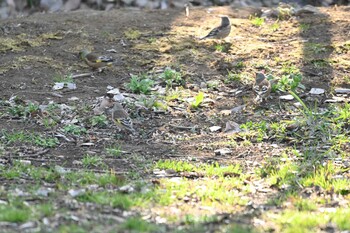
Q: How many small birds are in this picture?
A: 5